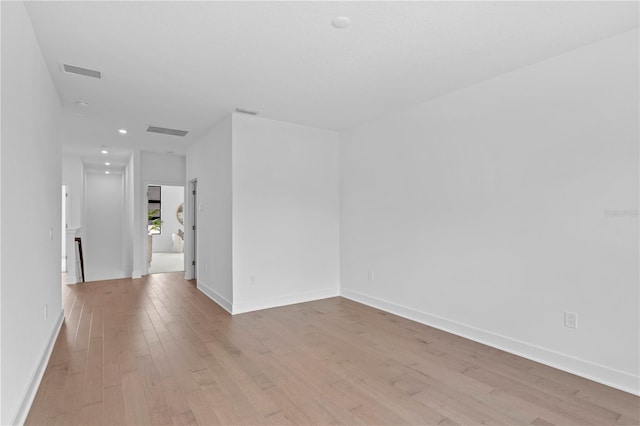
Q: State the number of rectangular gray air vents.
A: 3